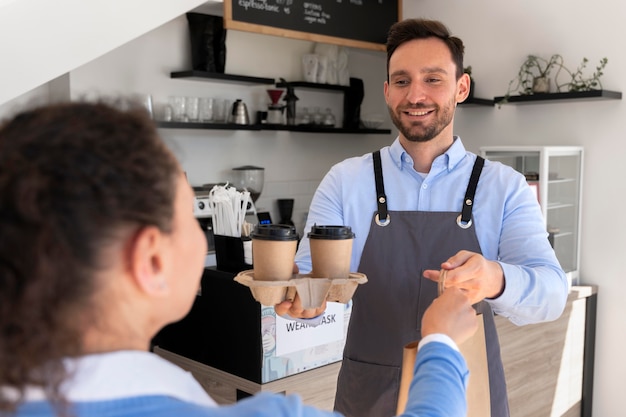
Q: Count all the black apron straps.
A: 2